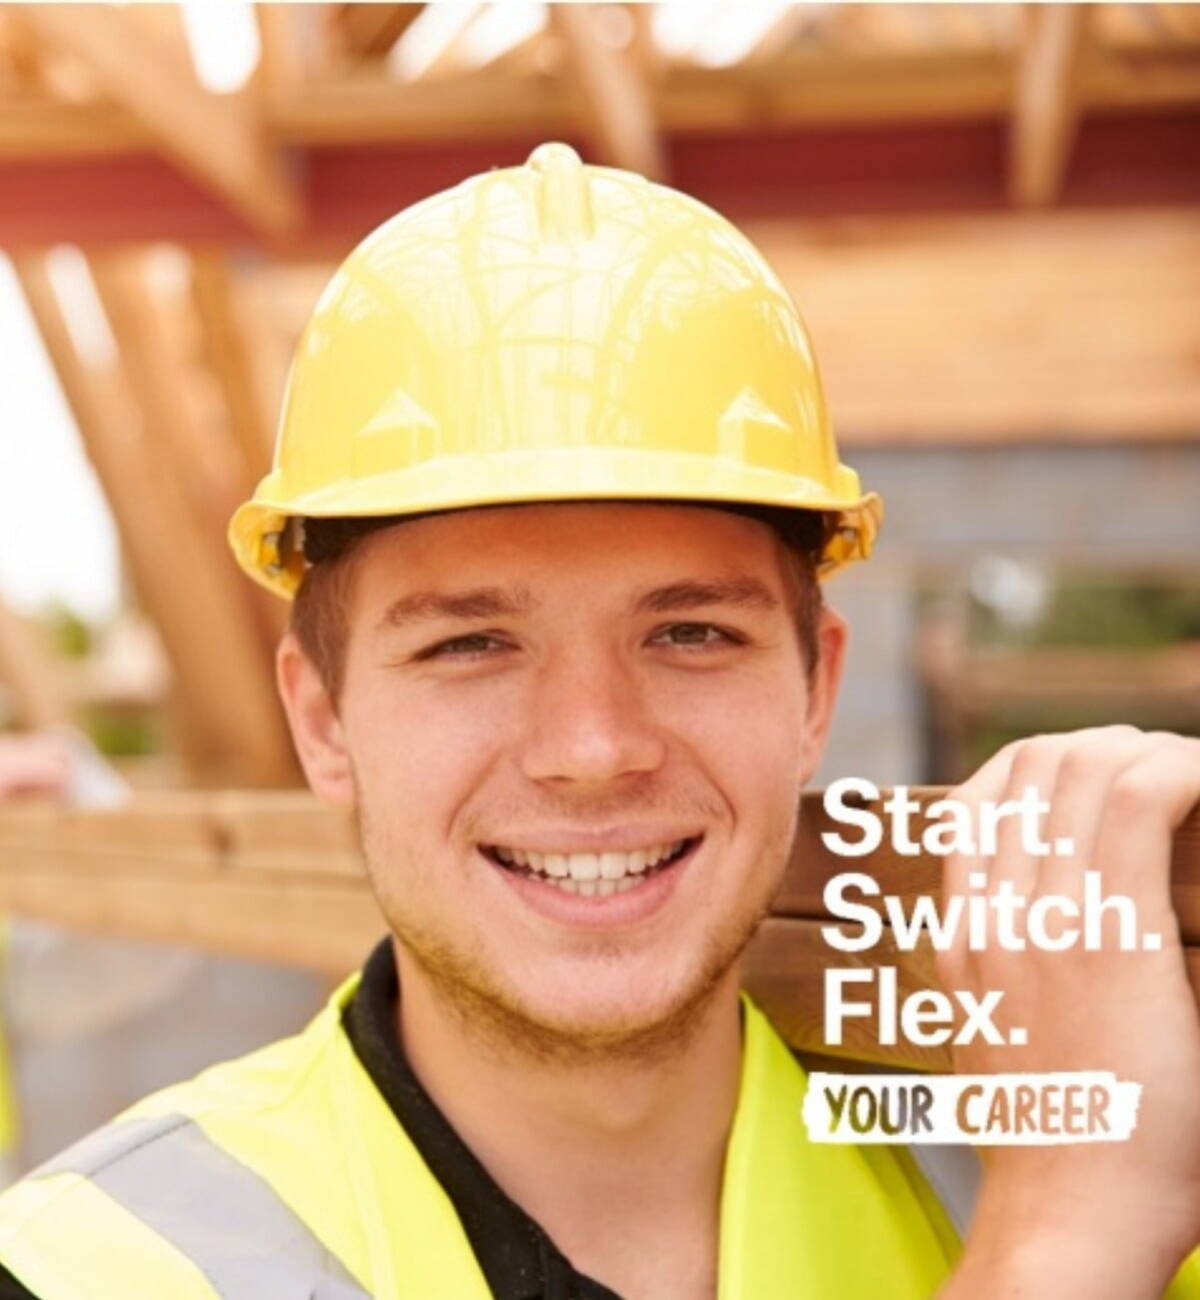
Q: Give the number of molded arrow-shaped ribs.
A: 2